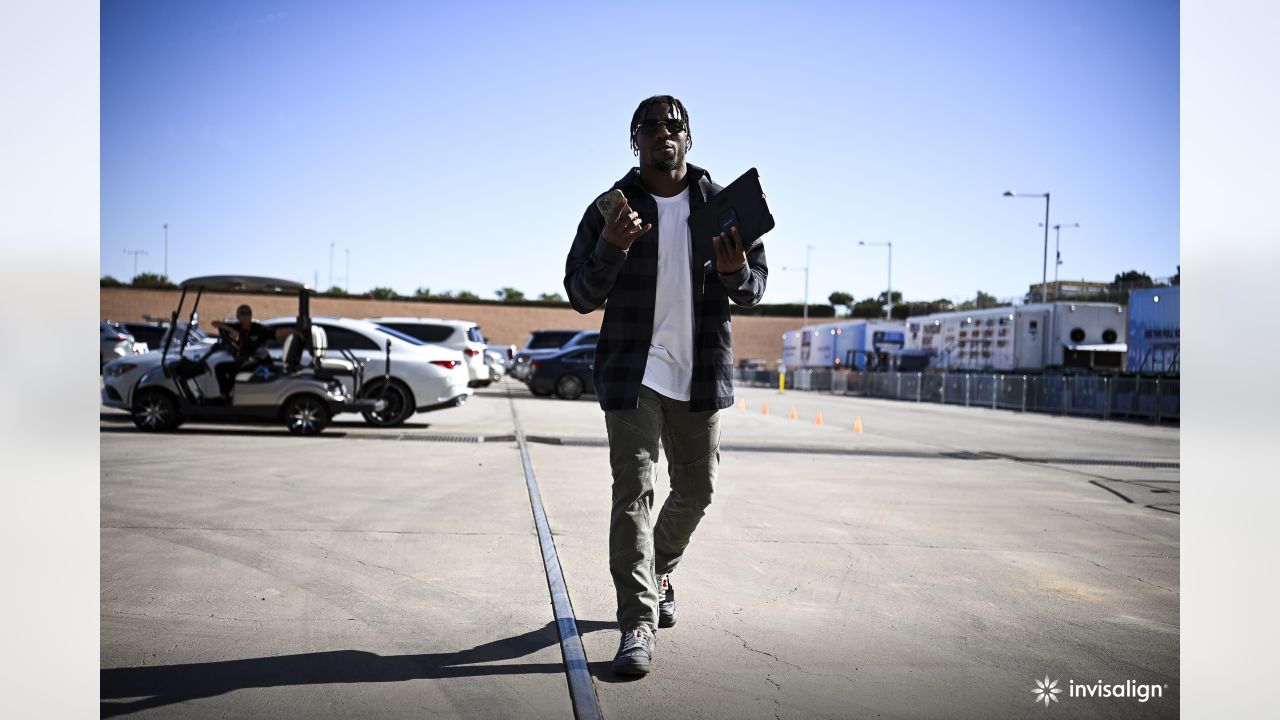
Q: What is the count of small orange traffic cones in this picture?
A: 5